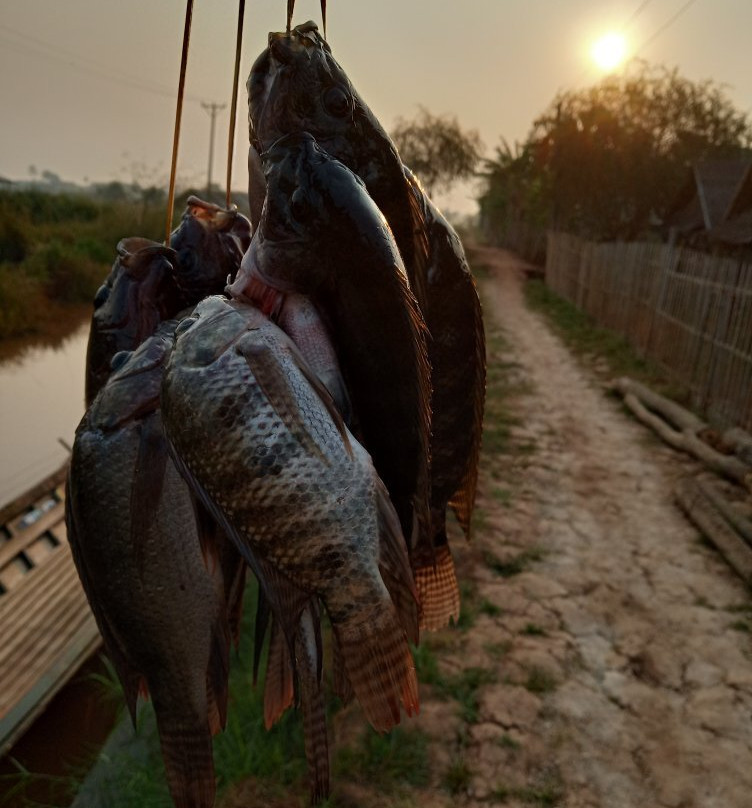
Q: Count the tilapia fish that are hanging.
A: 7